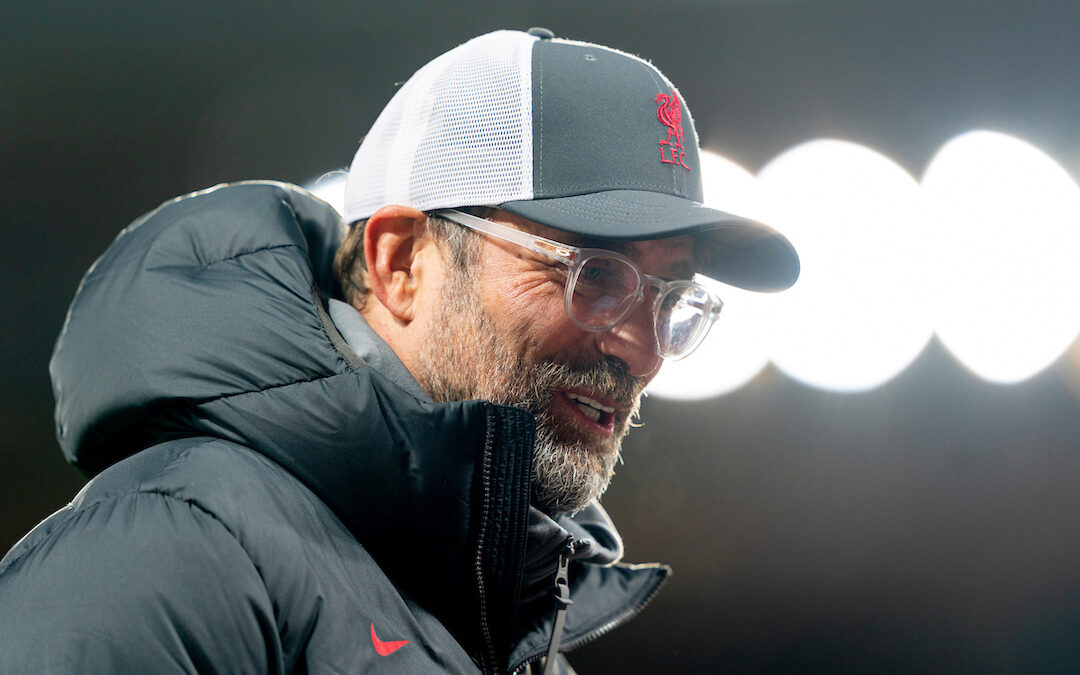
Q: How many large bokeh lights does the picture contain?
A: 3